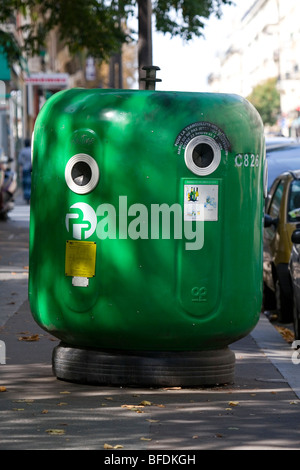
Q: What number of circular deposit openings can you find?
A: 2